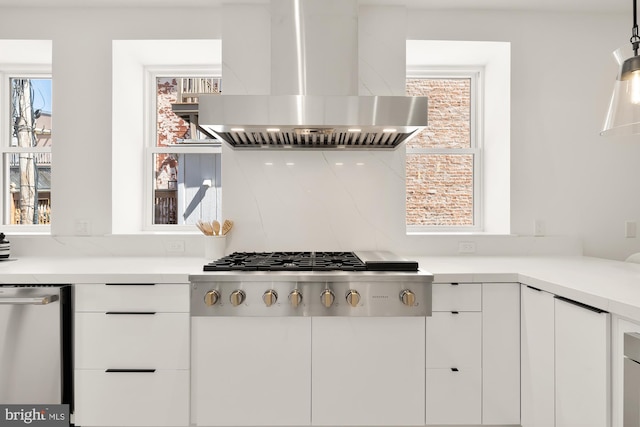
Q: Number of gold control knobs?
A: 7